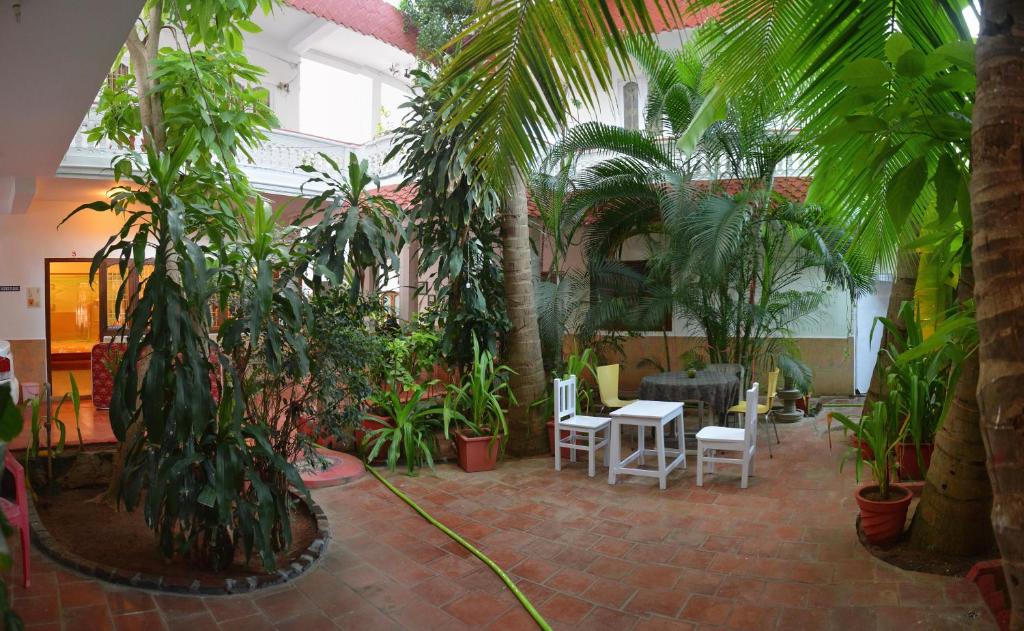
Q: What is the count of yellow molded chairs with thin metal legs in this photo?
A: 2